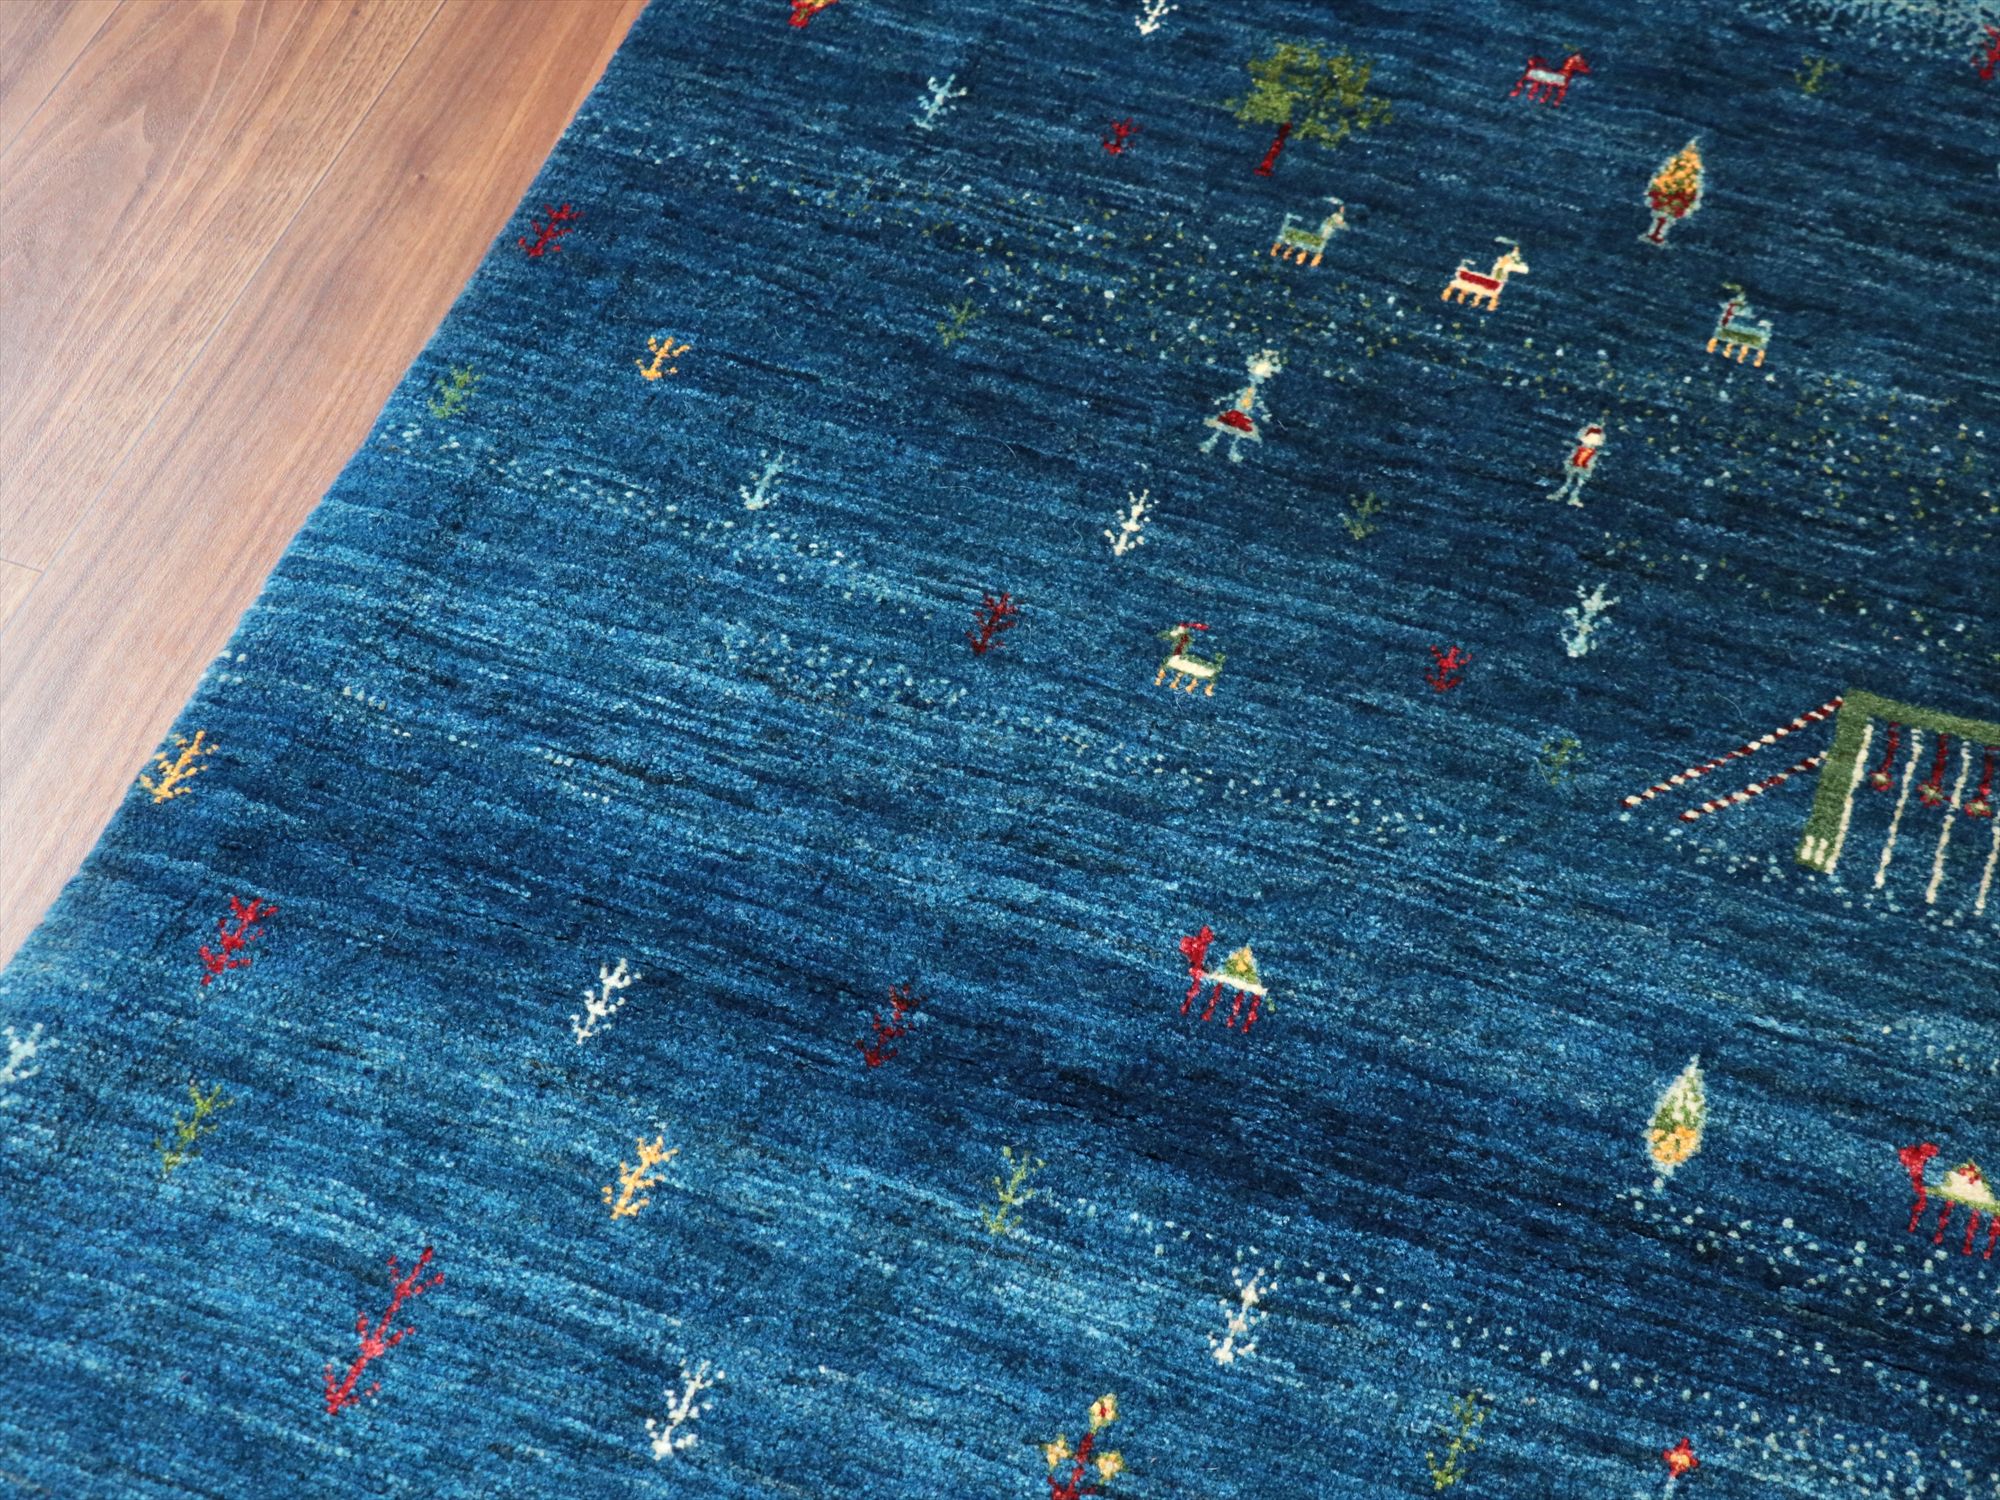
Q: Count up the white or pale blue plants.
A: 9